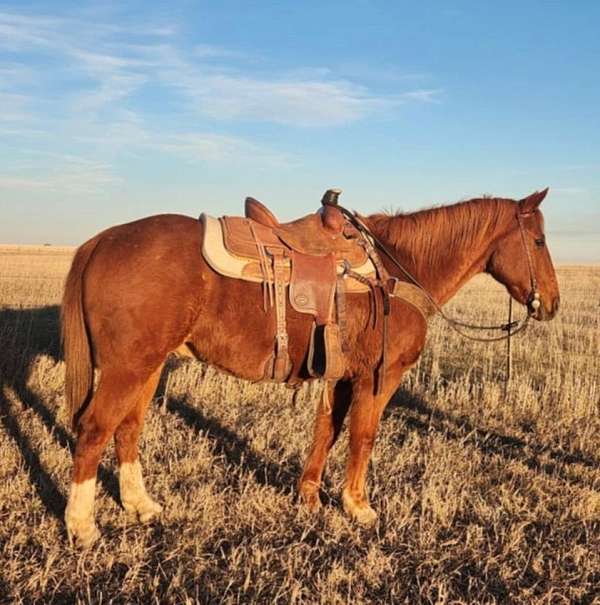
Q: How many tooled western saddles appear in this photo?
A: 1